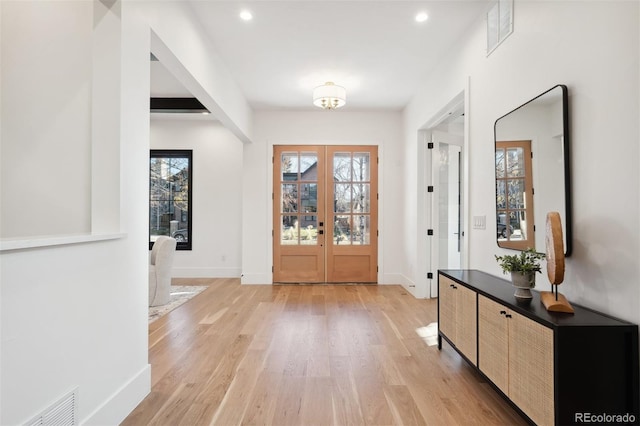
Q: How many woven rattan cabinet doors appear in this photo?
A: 4